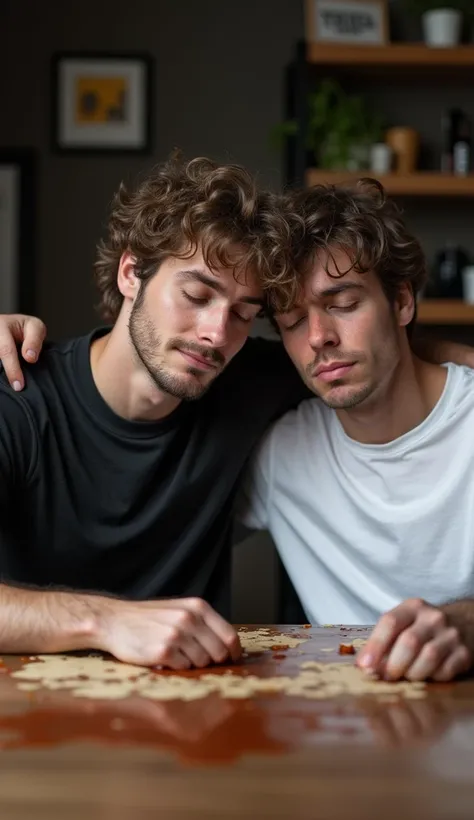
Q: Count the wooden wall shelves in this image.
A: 3